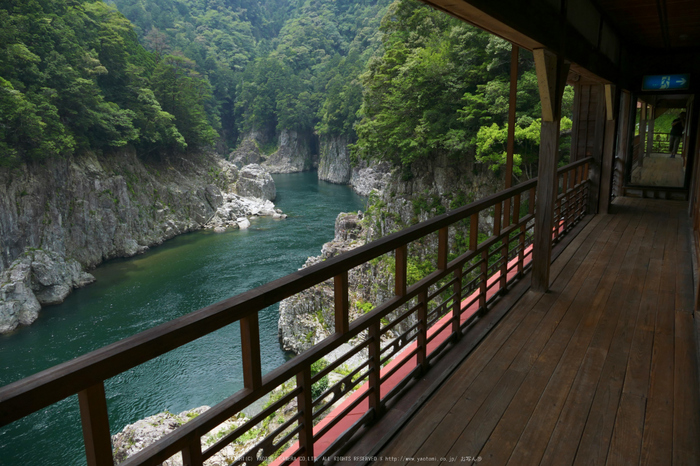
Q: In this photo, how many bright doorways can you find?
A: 1